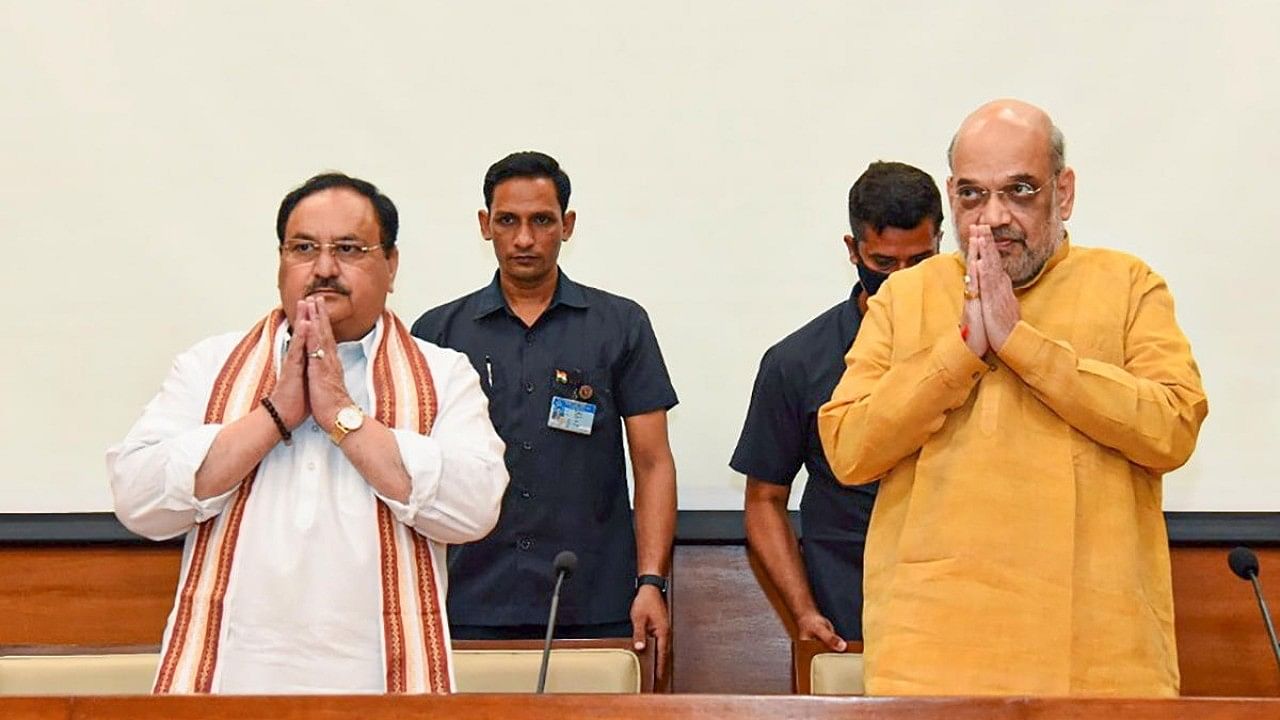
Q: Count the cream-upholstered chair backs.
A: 3